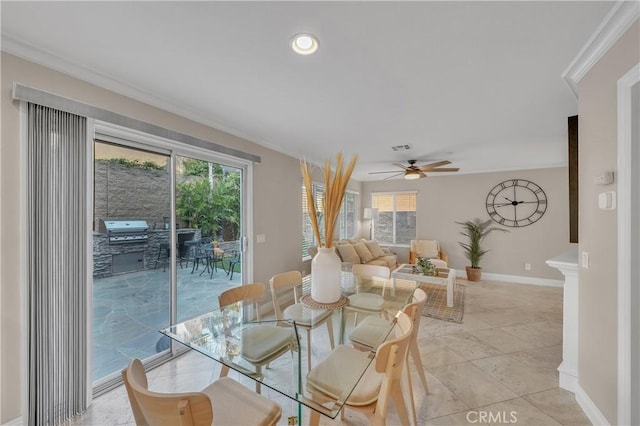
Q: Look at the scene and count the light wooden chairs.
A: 6